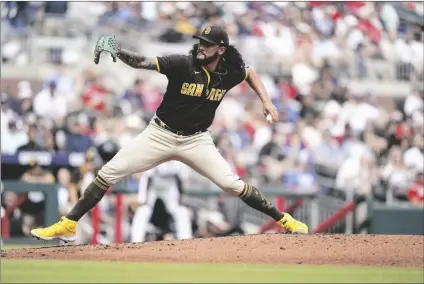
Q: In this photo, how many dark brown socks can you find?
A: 2